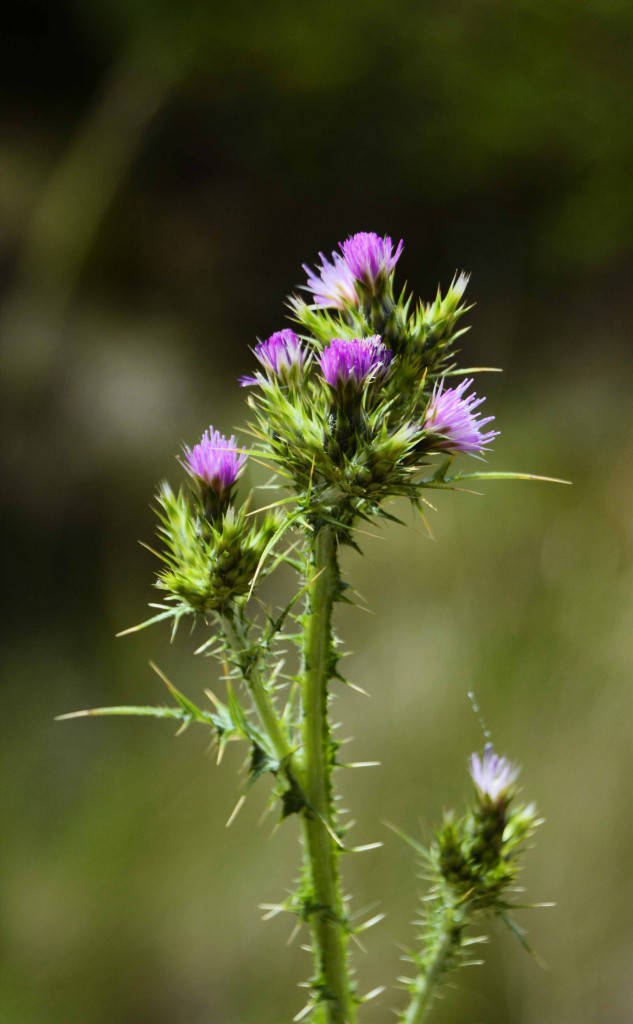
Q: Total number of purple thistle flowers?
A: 7